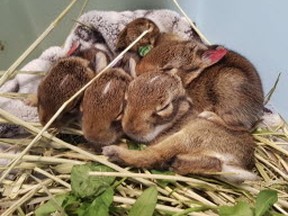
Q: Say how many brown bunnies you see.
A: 5